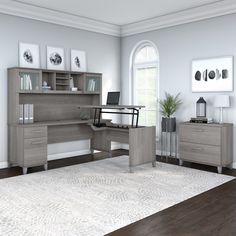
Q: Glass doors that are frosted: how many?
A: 2